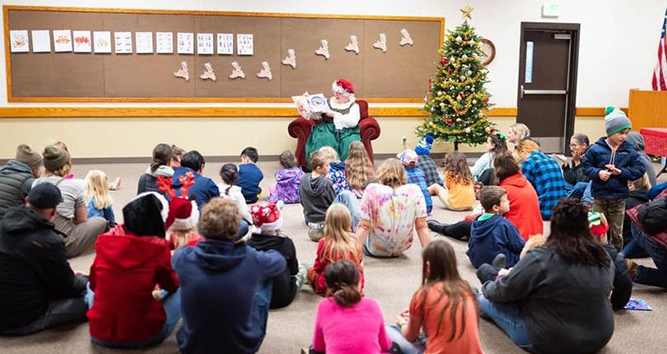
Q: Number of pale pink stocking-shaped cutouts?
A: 9